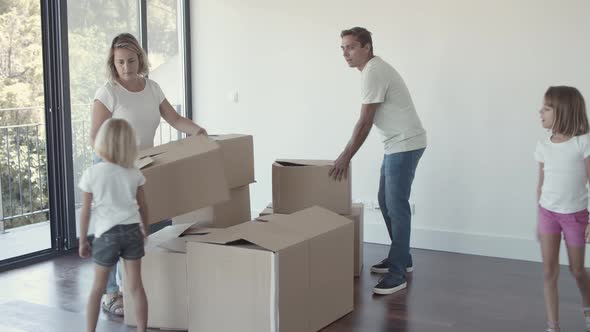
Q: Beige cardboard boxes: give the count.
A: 7